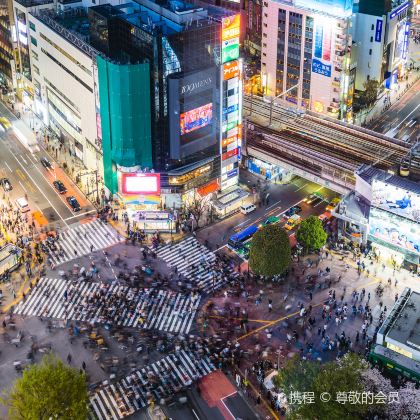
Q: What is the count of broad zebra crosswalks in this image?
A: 4